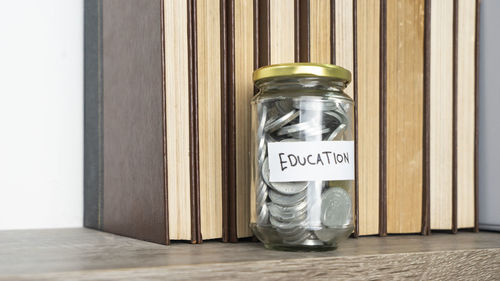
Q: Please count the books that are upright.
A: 10